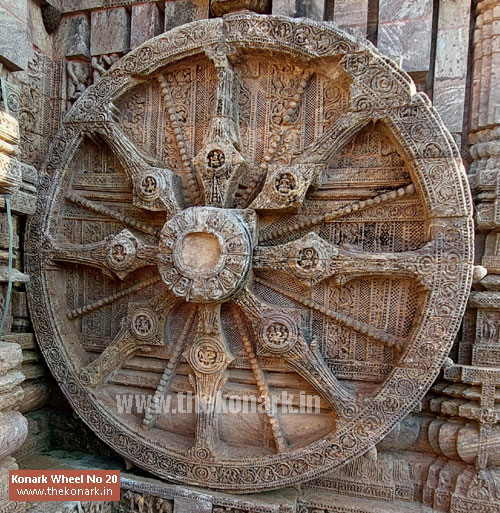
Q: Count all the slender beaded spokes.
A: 8